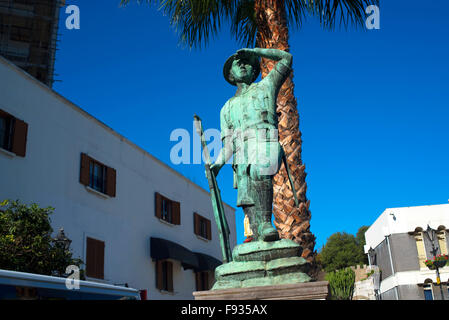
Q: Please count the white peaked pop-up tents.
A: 0